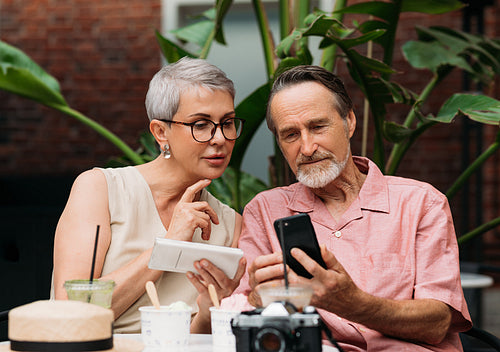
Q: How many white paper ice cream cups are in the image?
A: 2